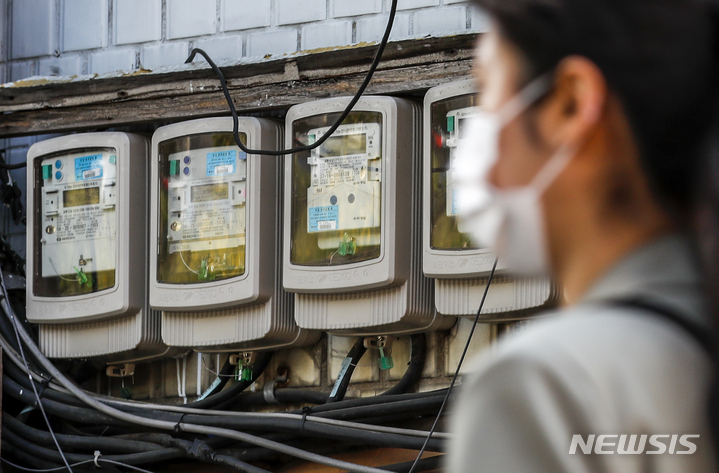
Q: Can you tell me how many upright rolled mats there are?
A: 0